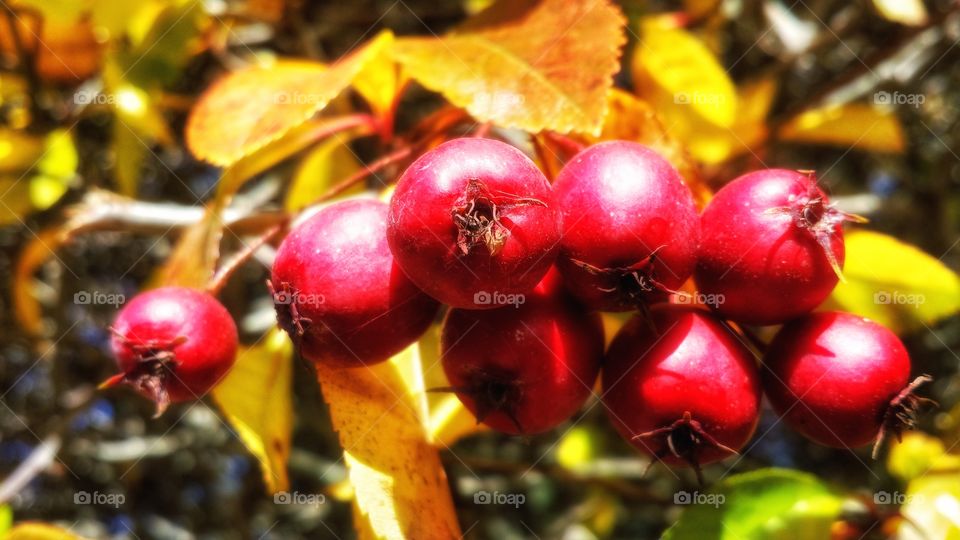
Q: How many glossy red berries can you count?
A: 8